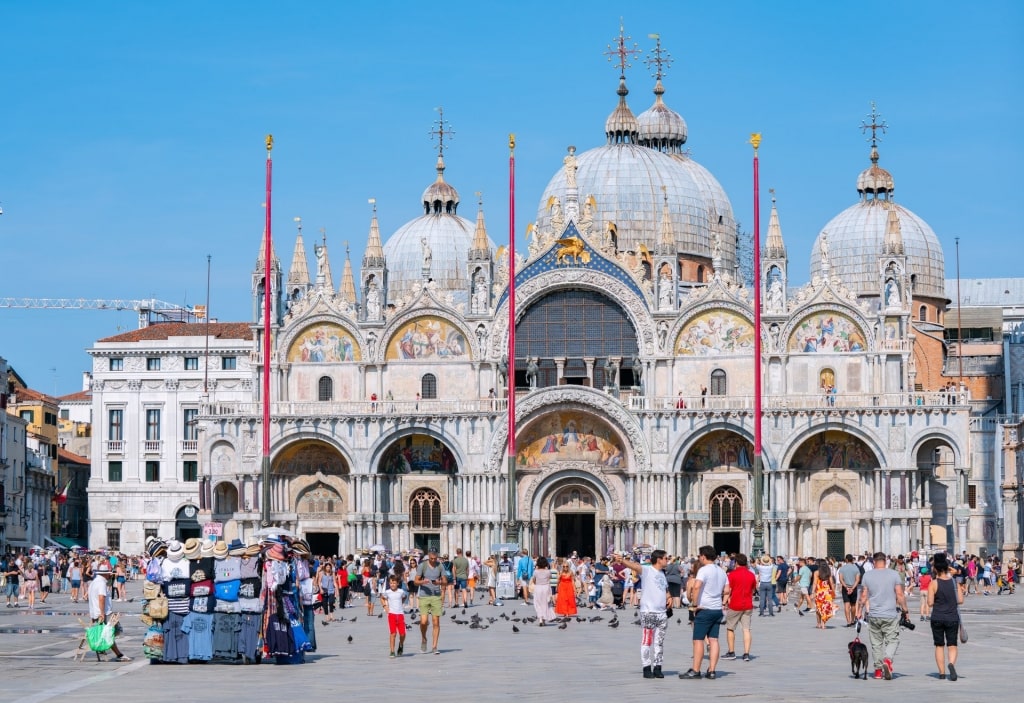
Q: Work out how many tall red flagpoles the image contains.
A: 3